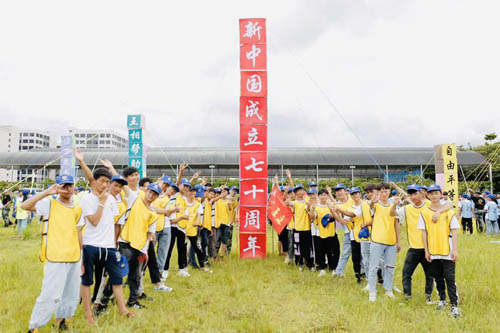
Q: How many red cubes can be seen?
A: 9